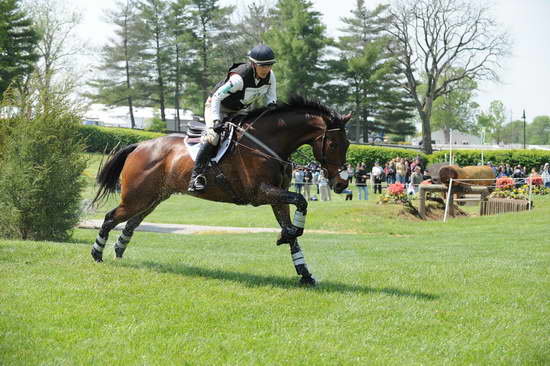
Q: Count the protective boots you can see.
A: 4